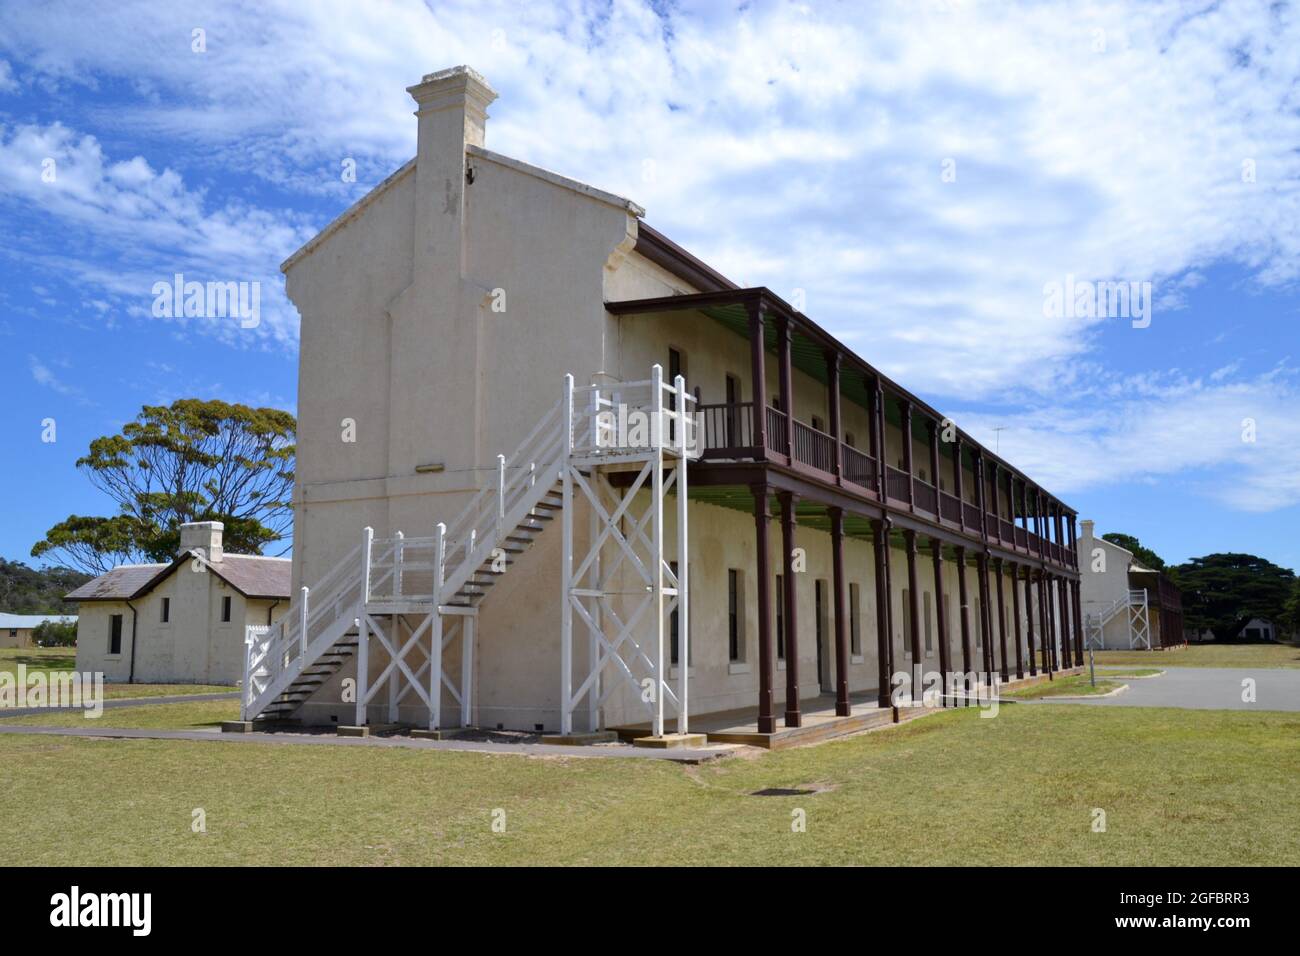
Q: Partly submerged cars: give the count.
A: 0